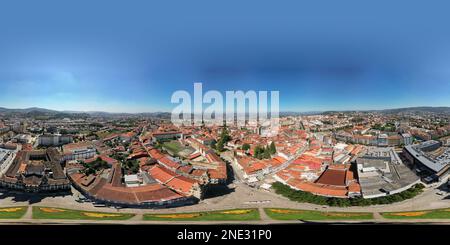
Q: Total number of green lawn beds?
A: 5